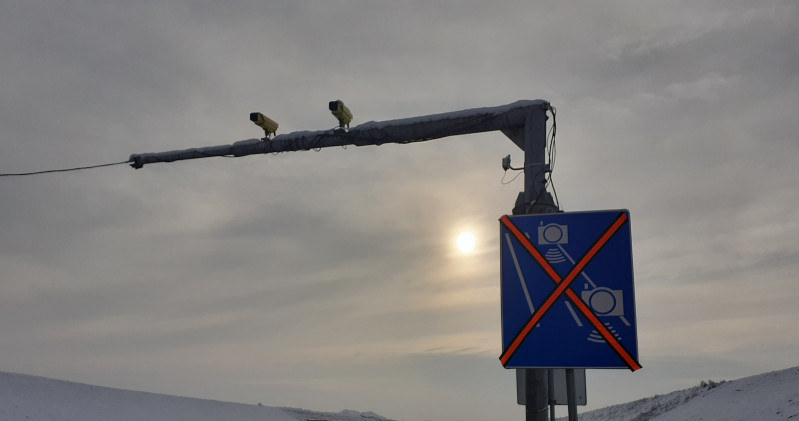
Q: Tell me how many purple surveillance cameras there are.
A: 0